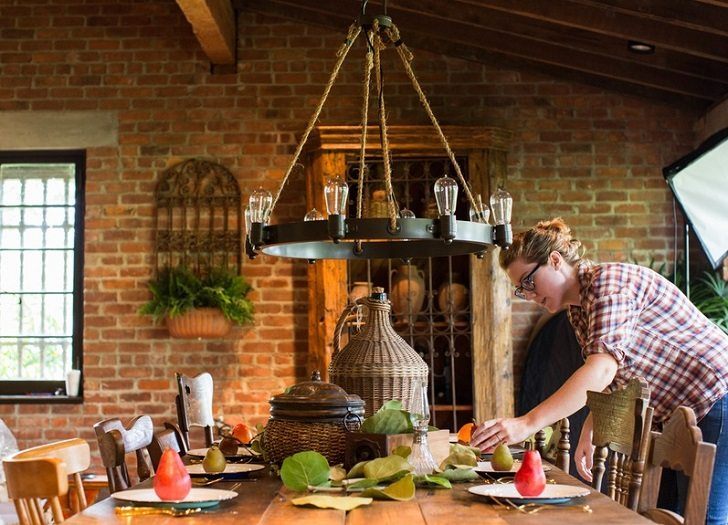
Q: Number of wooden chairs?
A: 7